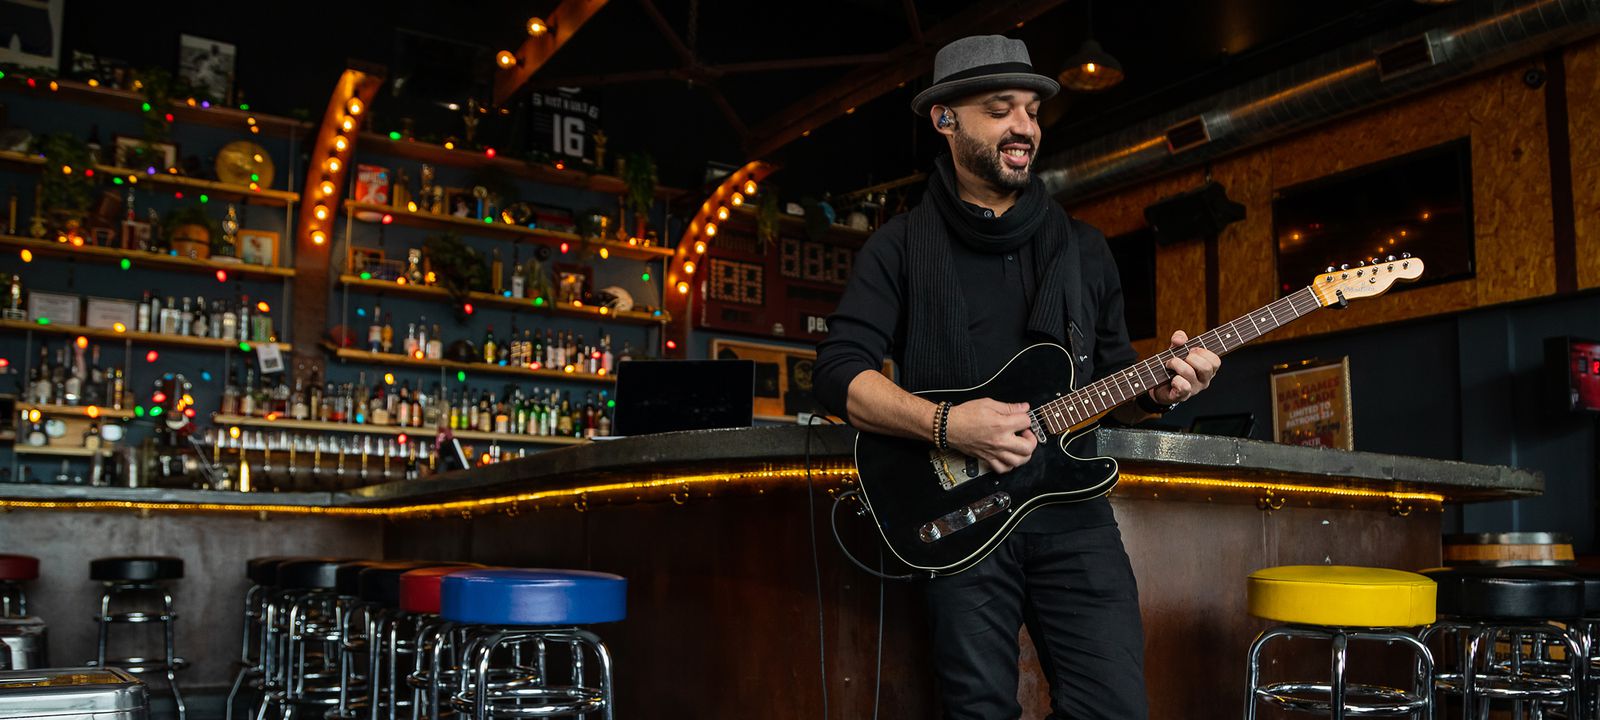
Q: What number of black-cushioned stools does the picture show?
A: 8